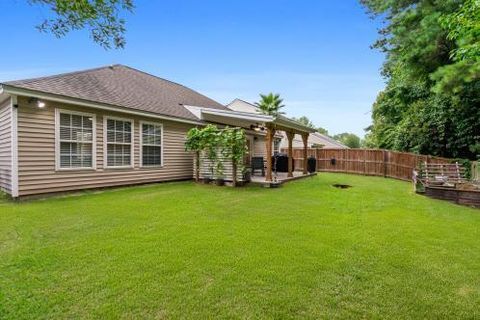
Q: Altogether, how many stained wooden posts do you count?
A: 3